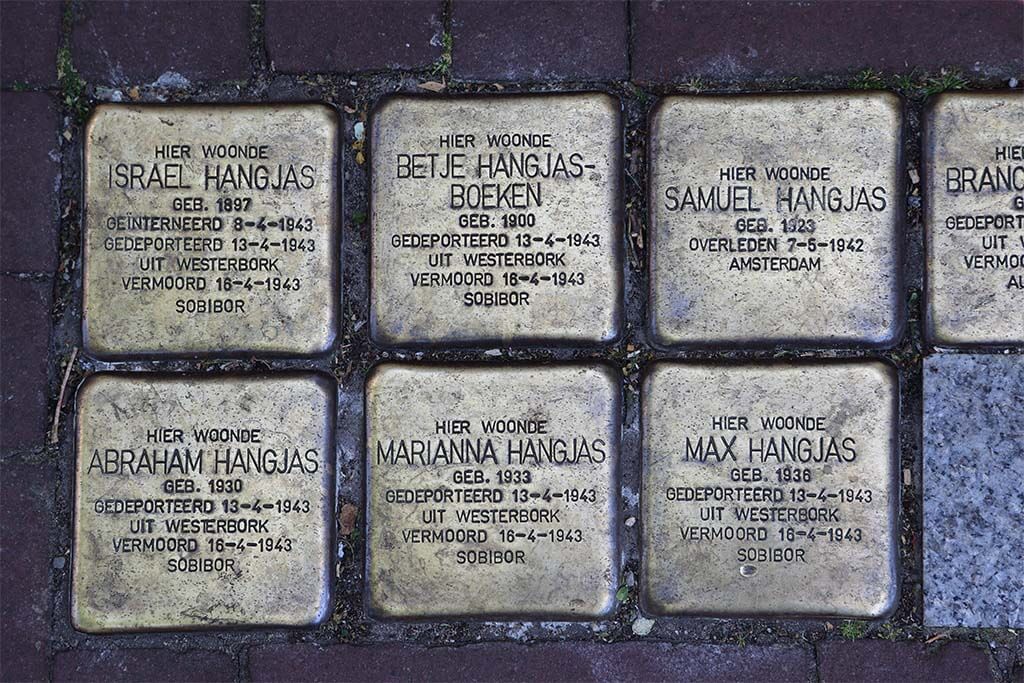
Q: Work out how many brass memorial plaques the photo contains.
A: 7